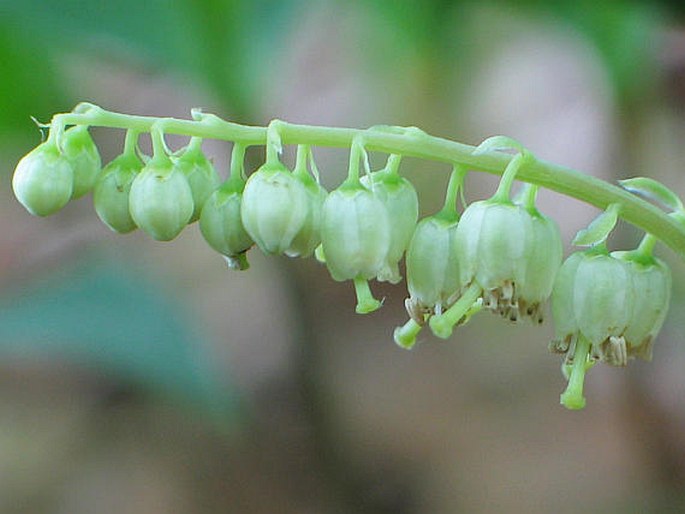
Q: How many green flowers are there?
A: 15